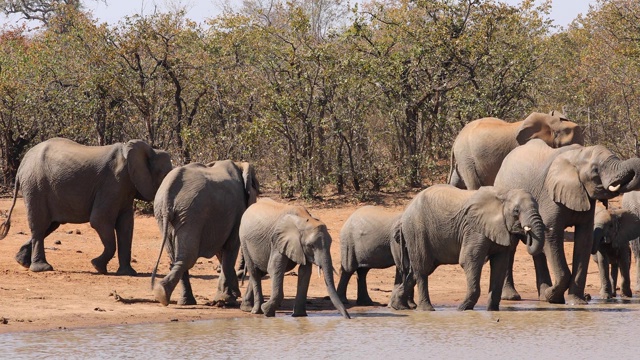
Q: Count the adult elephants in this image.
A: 5